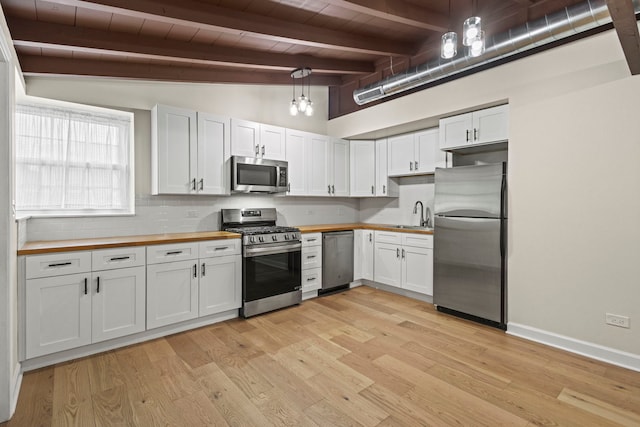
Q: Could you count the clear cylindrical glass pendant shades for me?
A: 6